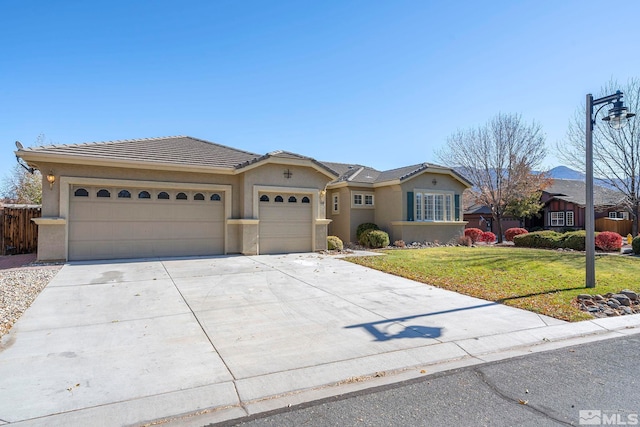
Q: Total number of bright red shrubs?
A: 4